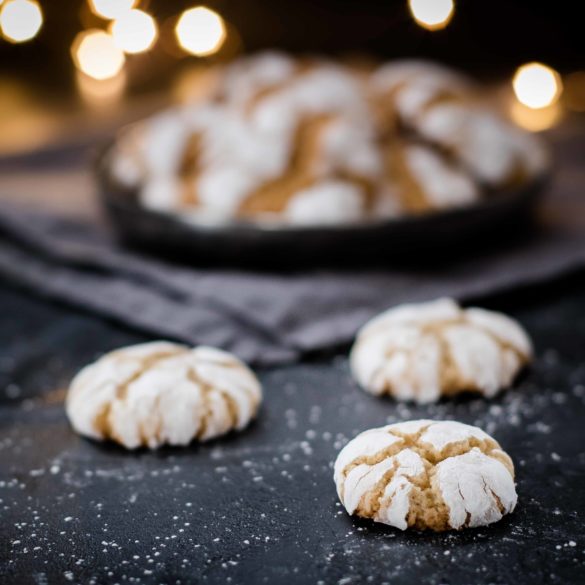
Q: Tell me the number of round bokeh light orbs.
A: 7